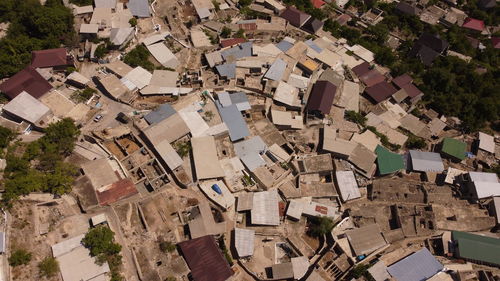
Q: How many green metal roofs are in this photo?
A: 3